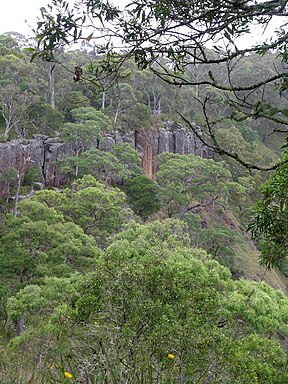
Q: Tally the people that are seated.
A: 0